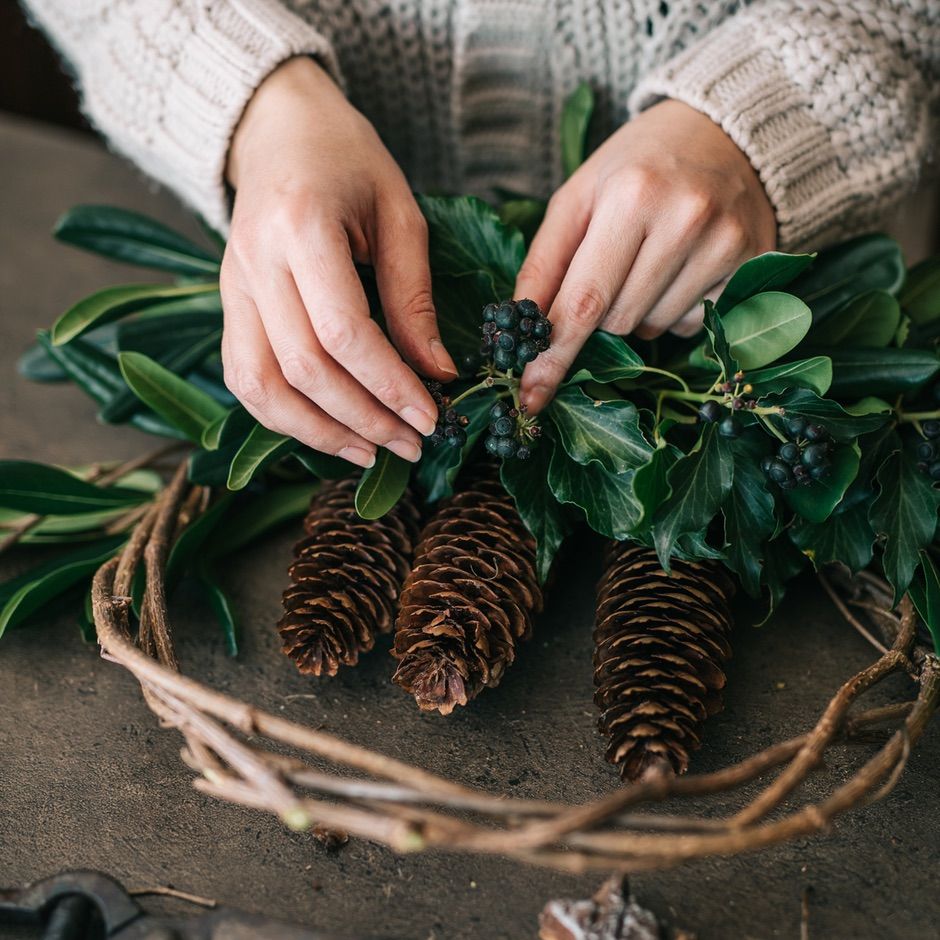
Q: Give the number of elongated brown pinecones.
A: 3